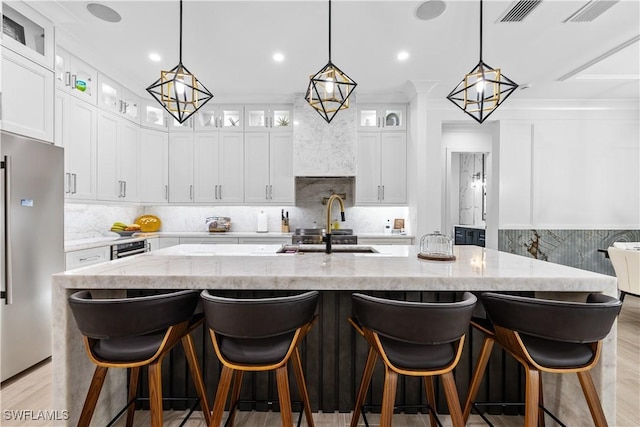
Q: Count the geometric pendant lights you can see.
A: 3